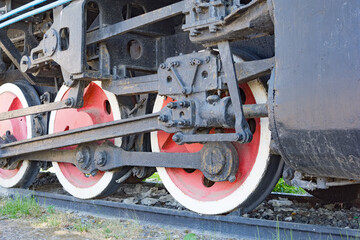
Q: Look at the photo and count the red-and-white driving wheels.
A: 3